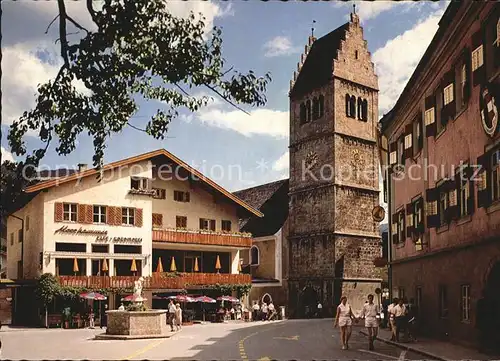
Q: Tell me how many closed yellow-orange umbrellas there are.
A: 8